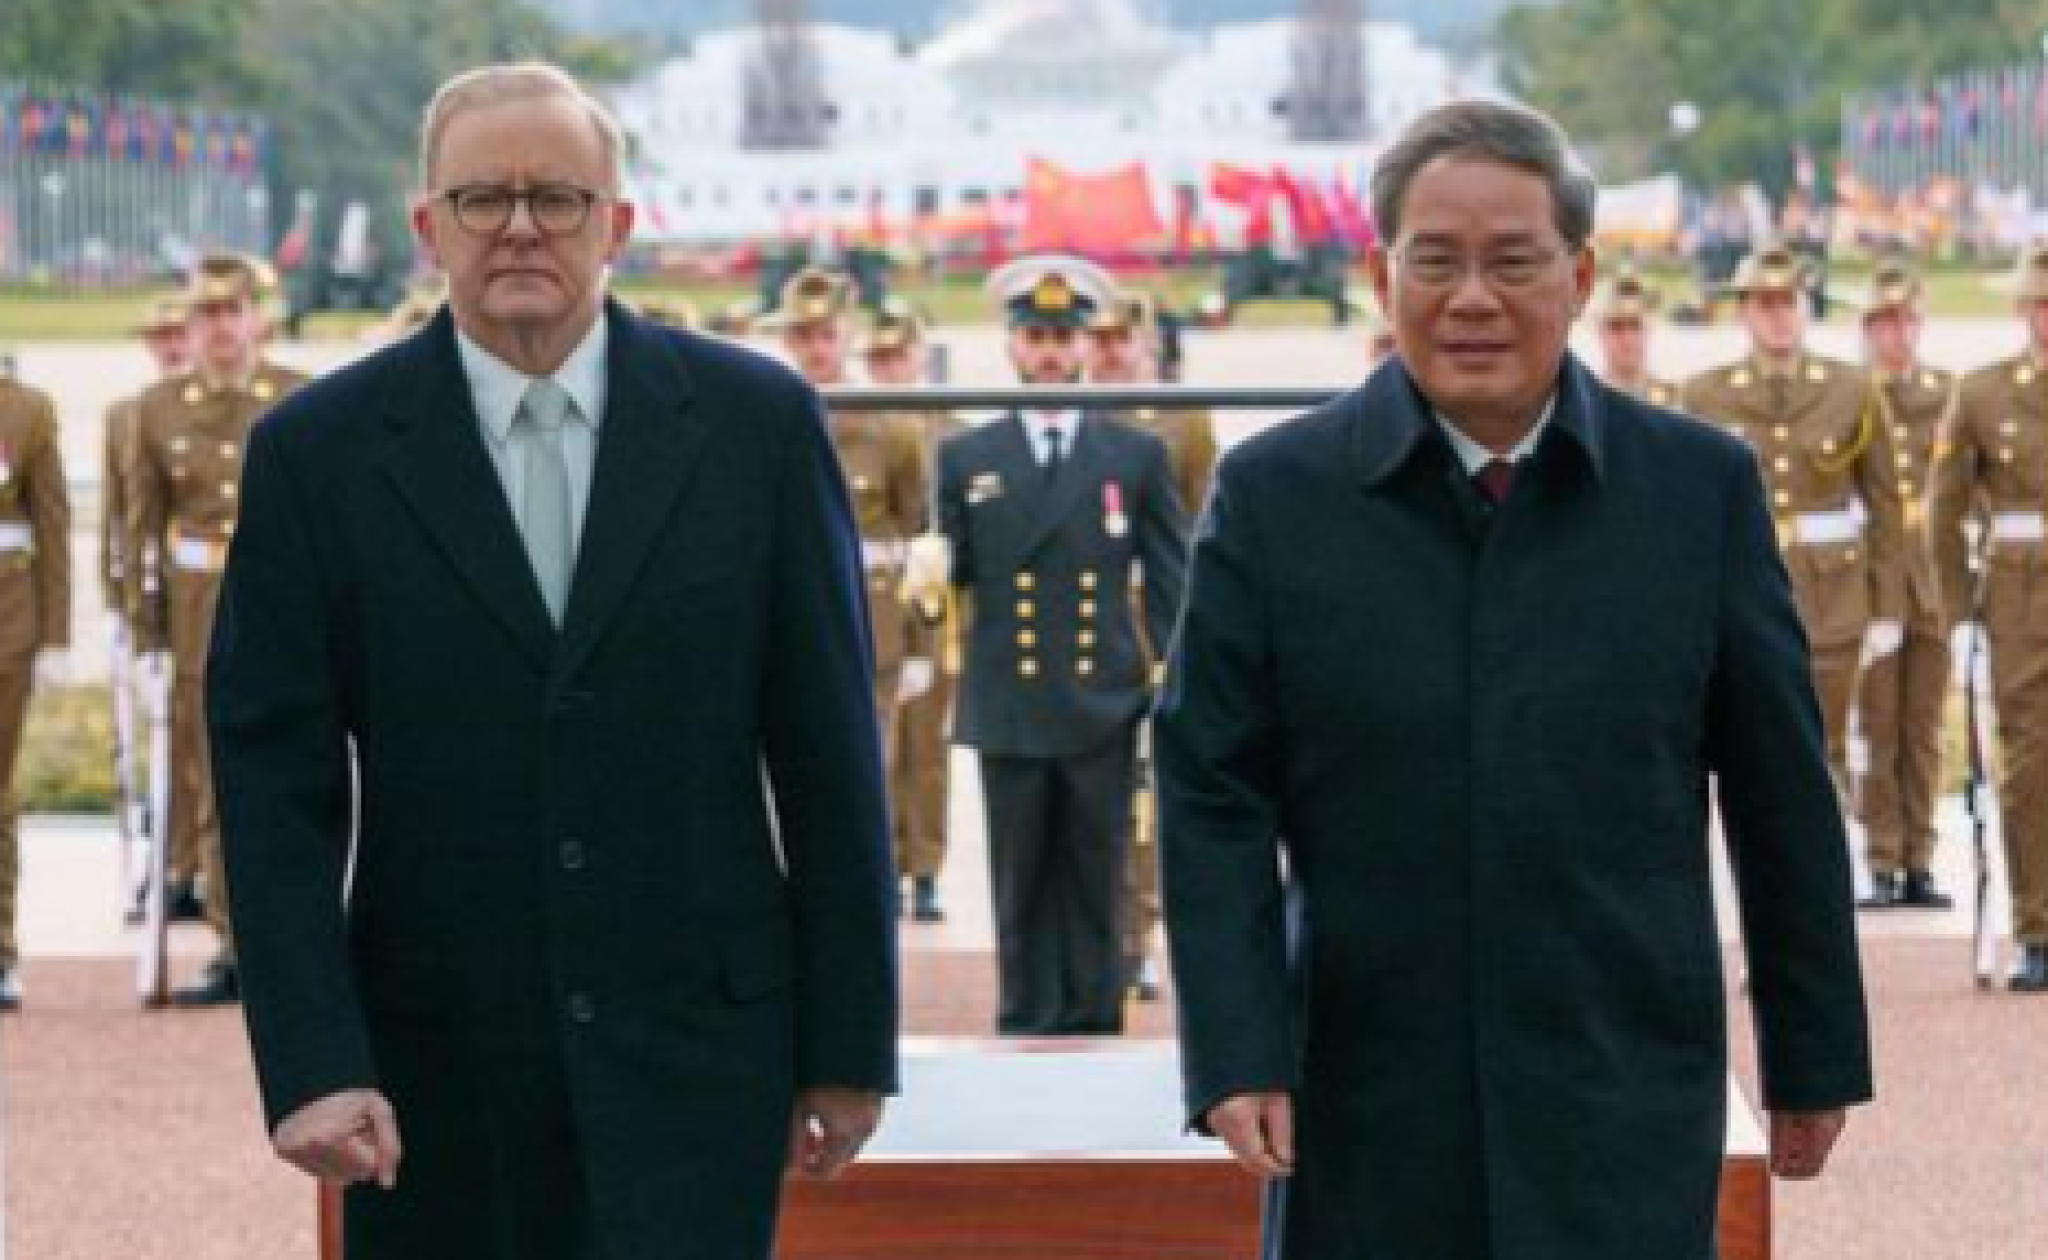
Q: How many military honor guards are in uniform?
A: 11